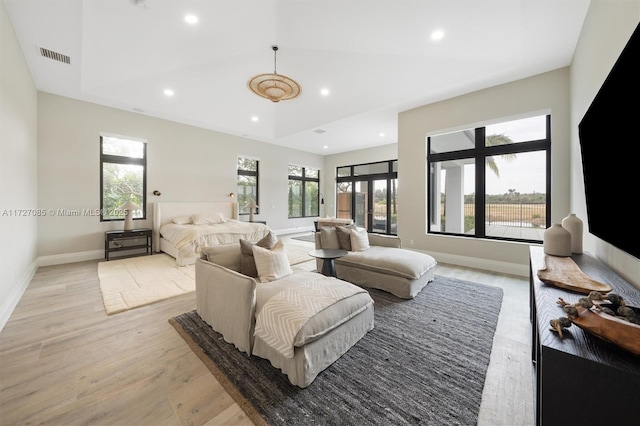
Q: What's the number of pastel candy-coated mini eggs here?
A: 0